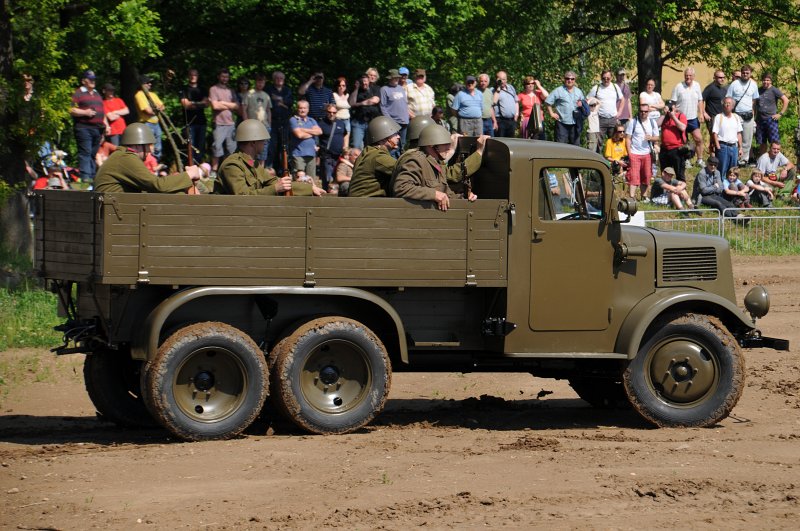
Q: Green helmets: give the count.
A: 5